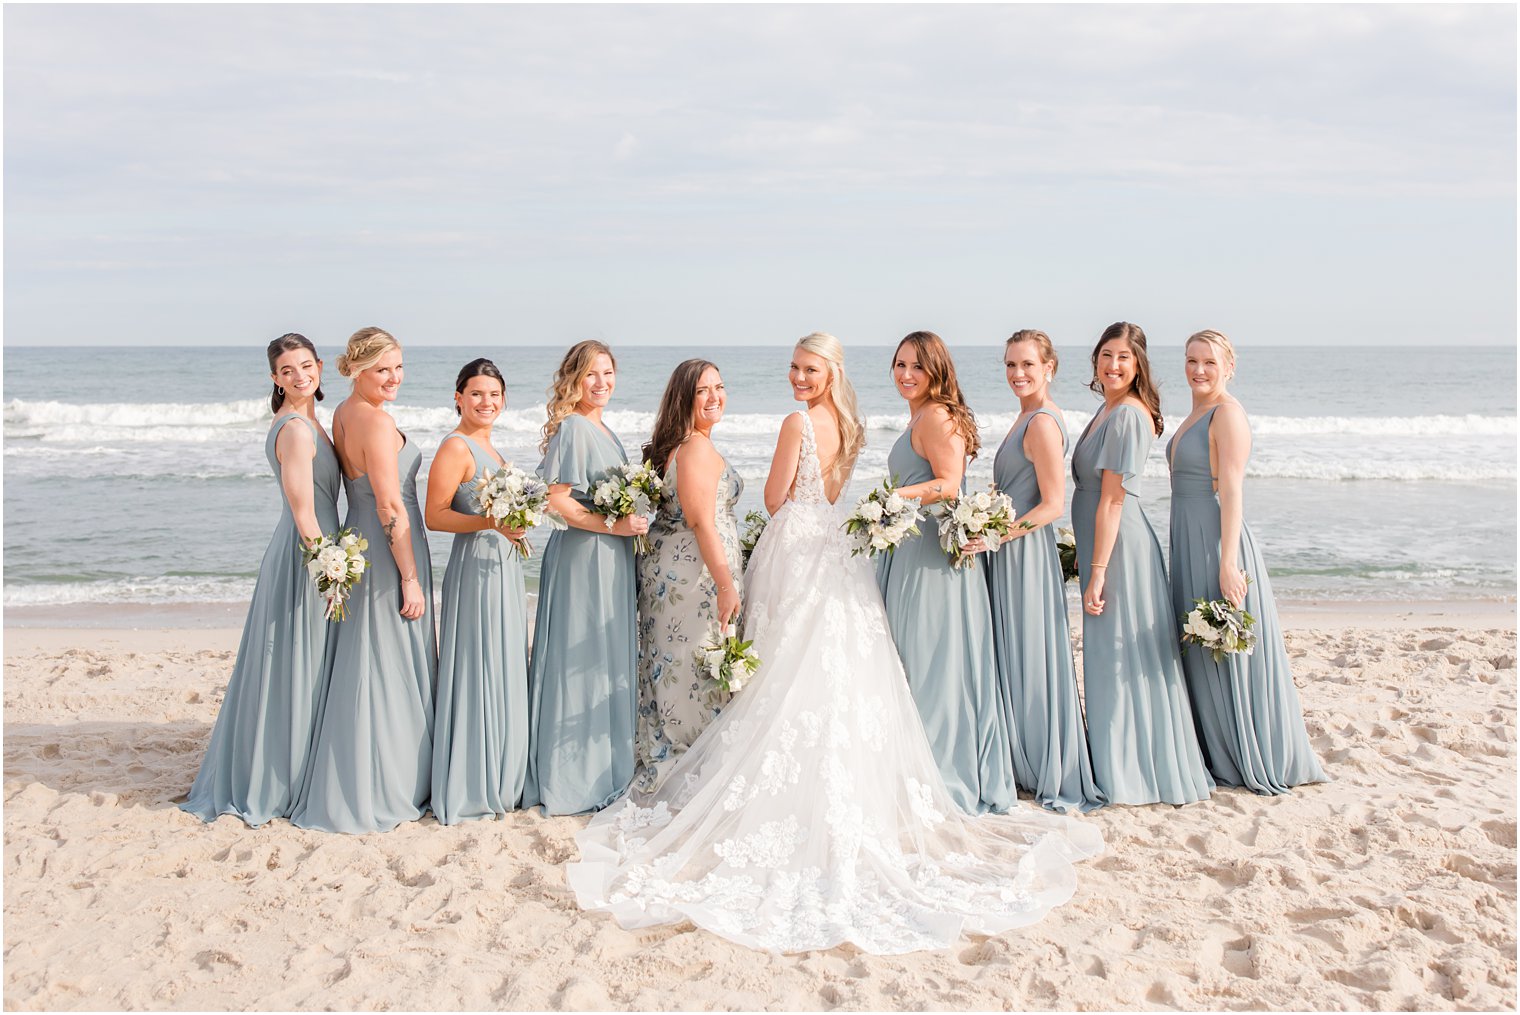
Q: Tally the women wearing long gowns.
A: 10